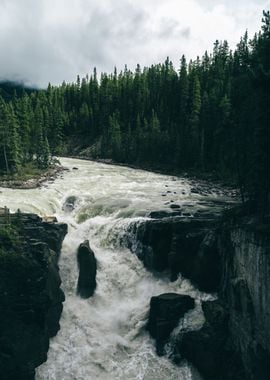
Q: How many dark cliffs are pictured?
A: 2